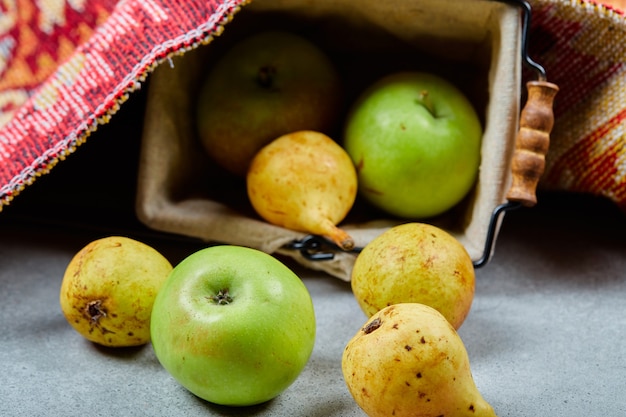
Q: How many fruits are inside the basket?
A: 3